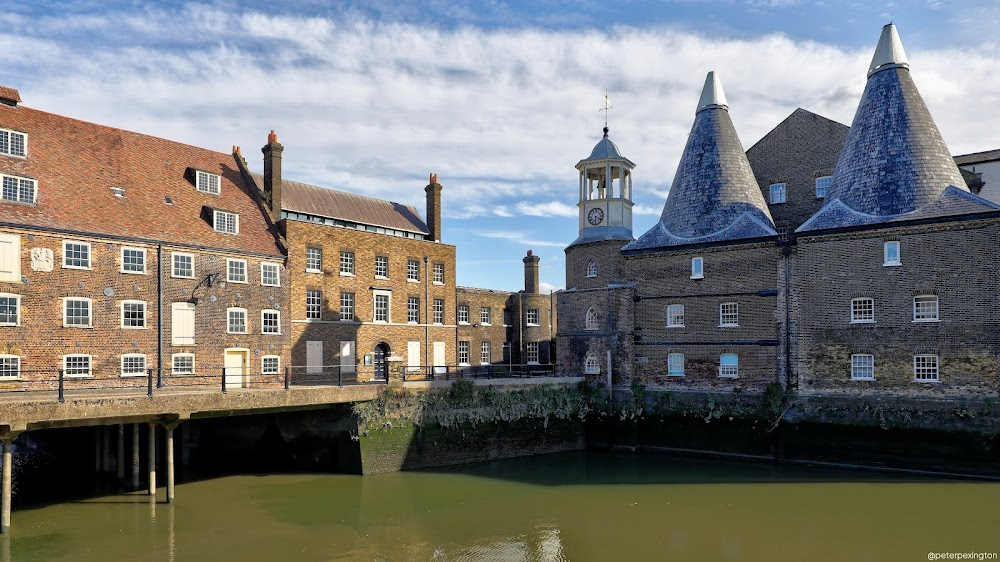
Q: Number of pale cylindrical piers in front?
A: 3